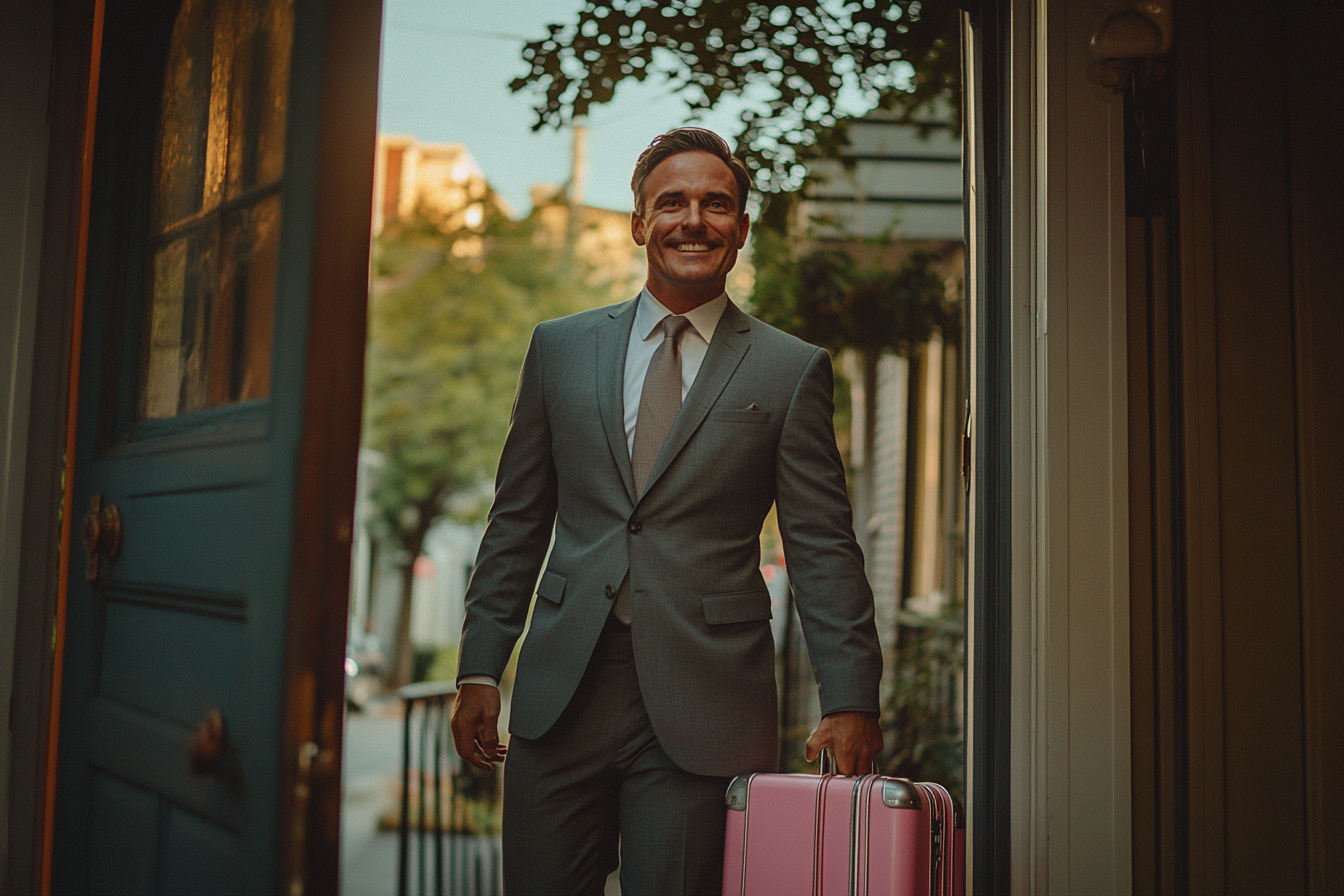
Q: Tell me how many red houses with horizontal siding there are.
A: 0